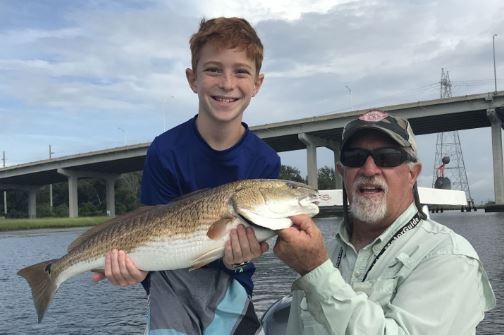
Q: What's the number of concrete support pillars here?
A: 6